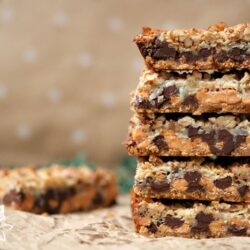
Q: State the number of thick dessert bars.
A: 6